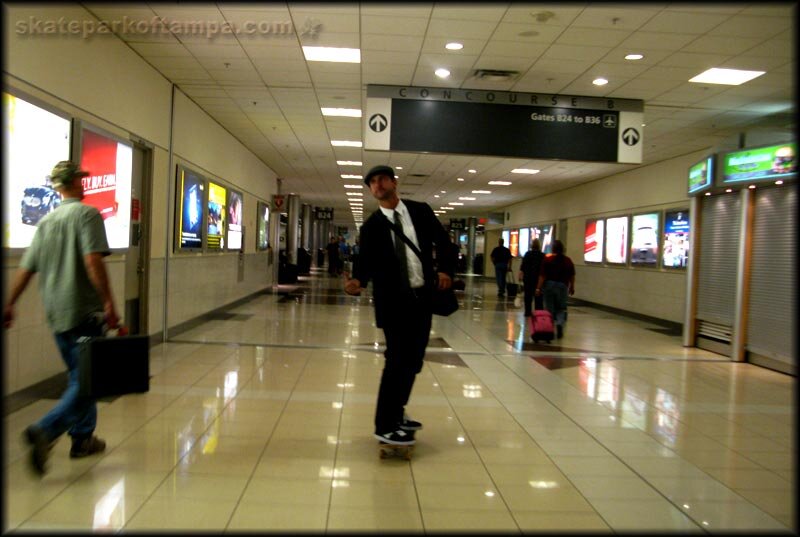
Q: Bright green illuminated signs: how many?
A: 2